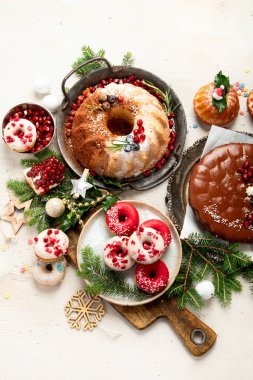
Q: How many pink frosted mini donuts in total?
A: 3